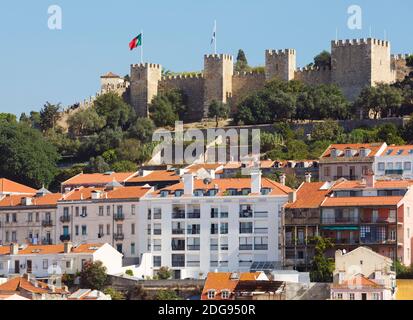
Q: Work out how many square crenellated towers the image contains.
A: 4